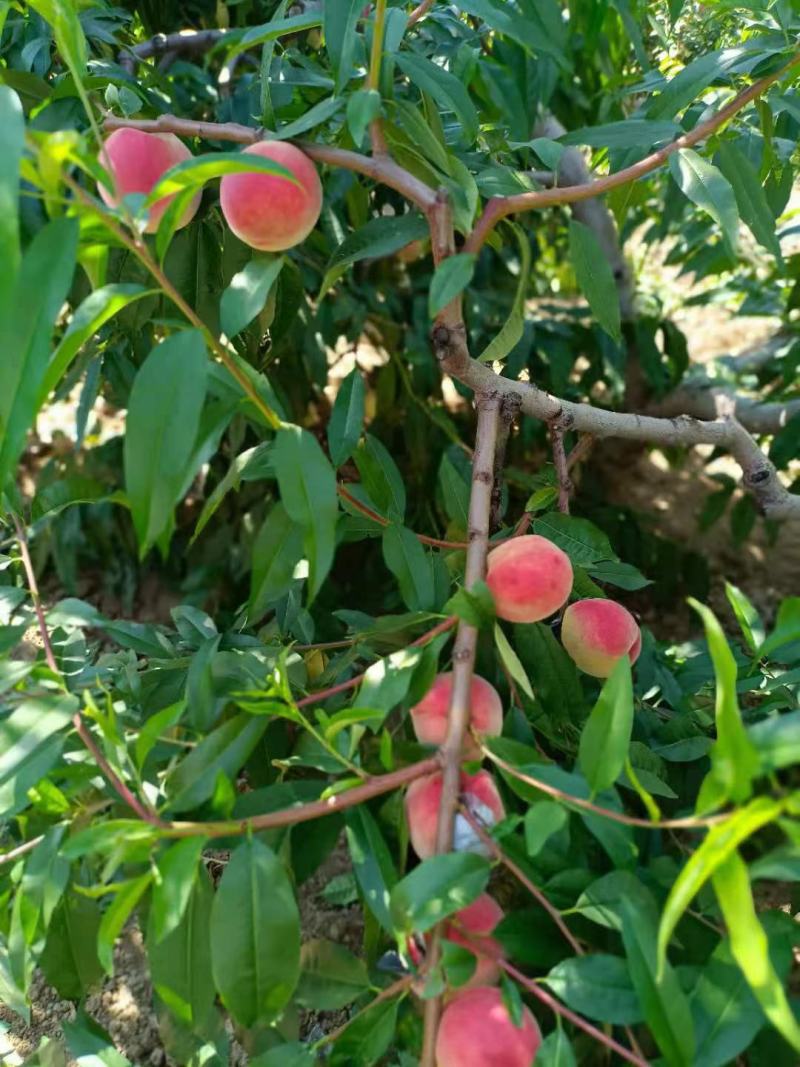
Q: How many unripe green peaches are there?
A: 0